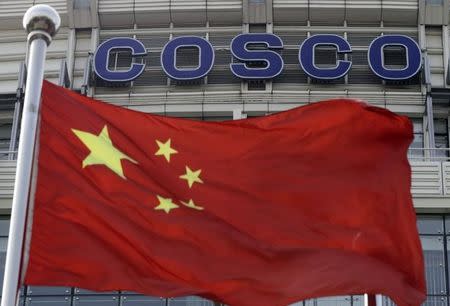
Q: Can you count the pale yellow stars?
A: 5